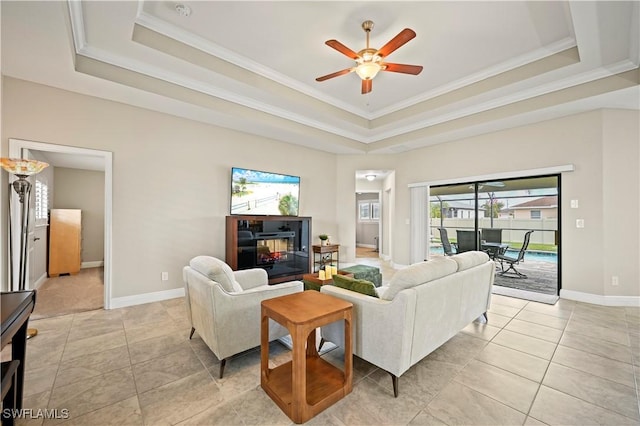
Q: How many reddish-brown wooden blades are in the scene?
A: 5